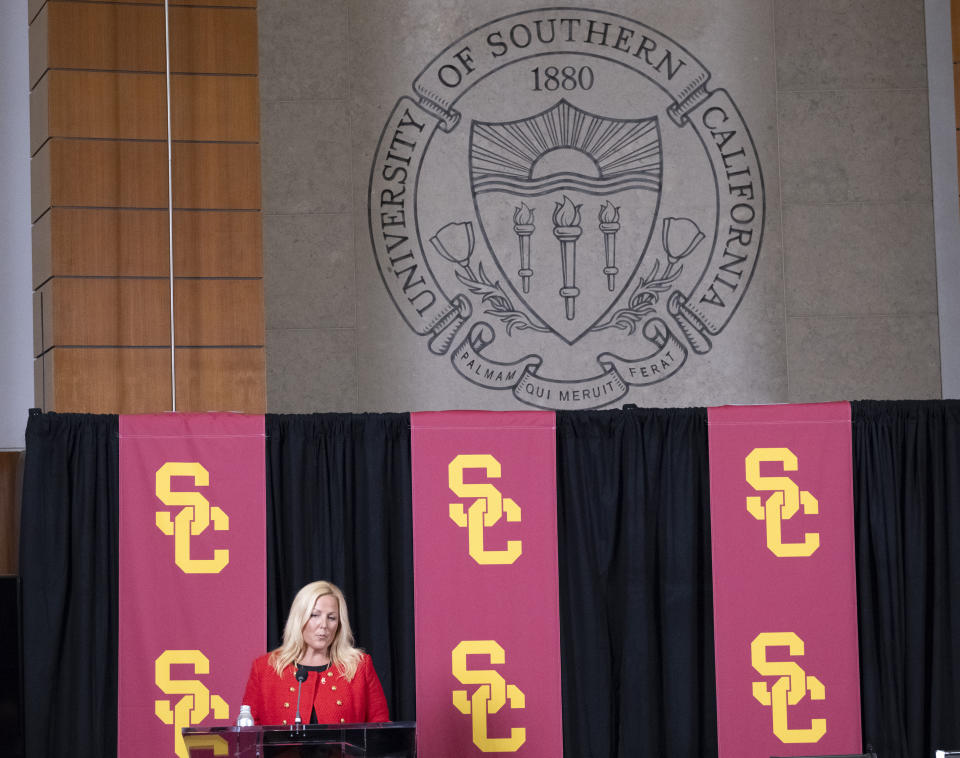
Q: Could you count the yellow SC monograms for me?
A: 6